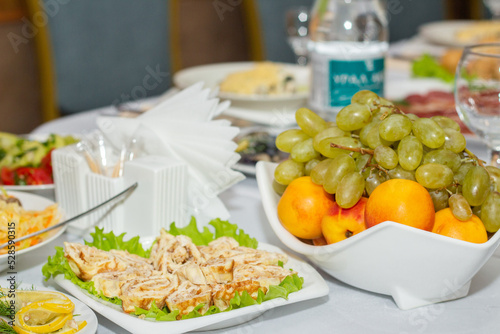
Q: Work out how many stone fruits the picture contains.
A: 4